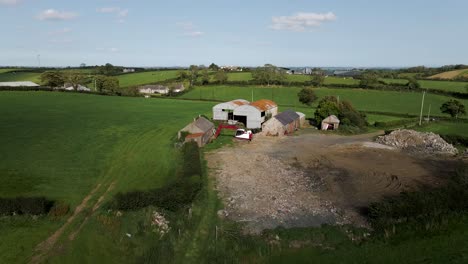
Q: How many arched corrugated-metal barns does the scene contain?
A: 2